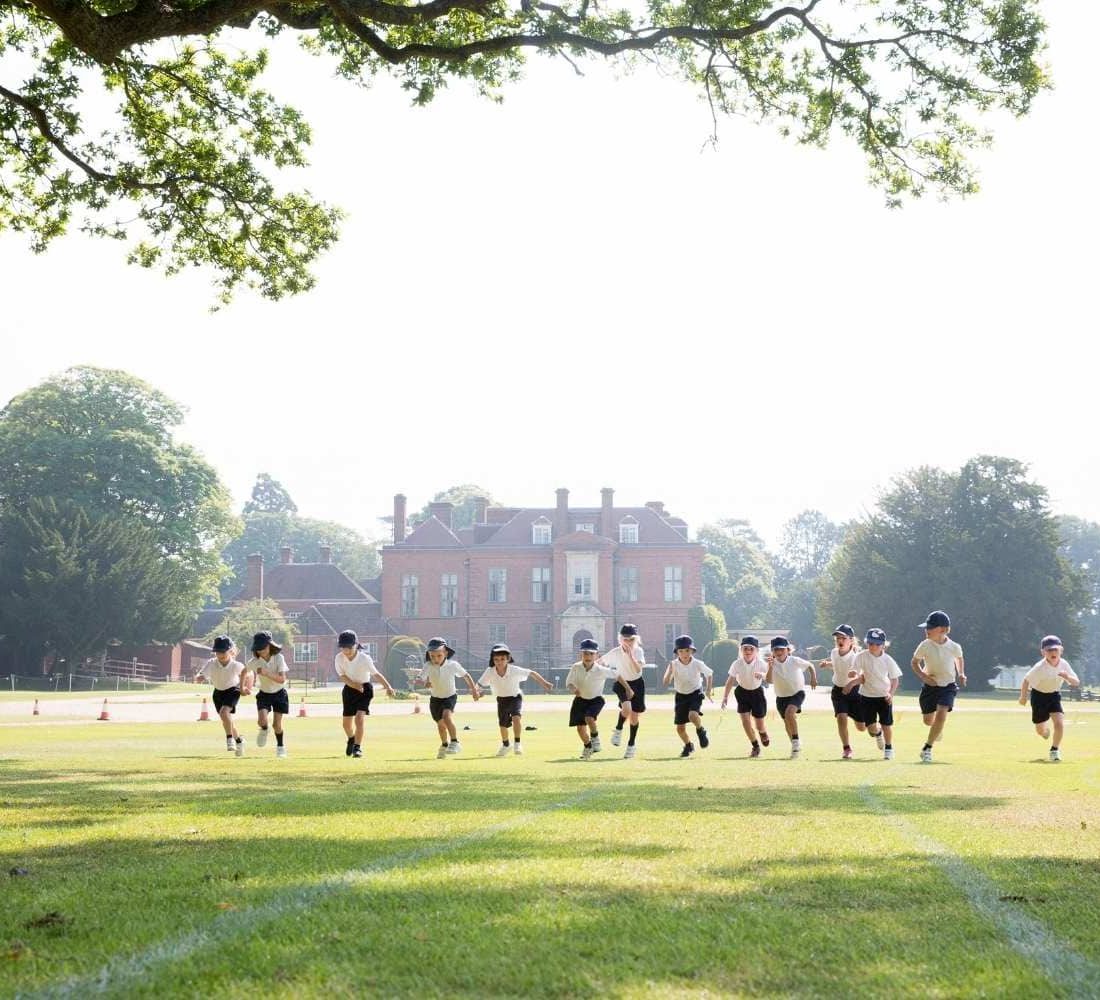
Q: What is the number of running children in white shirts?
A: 14